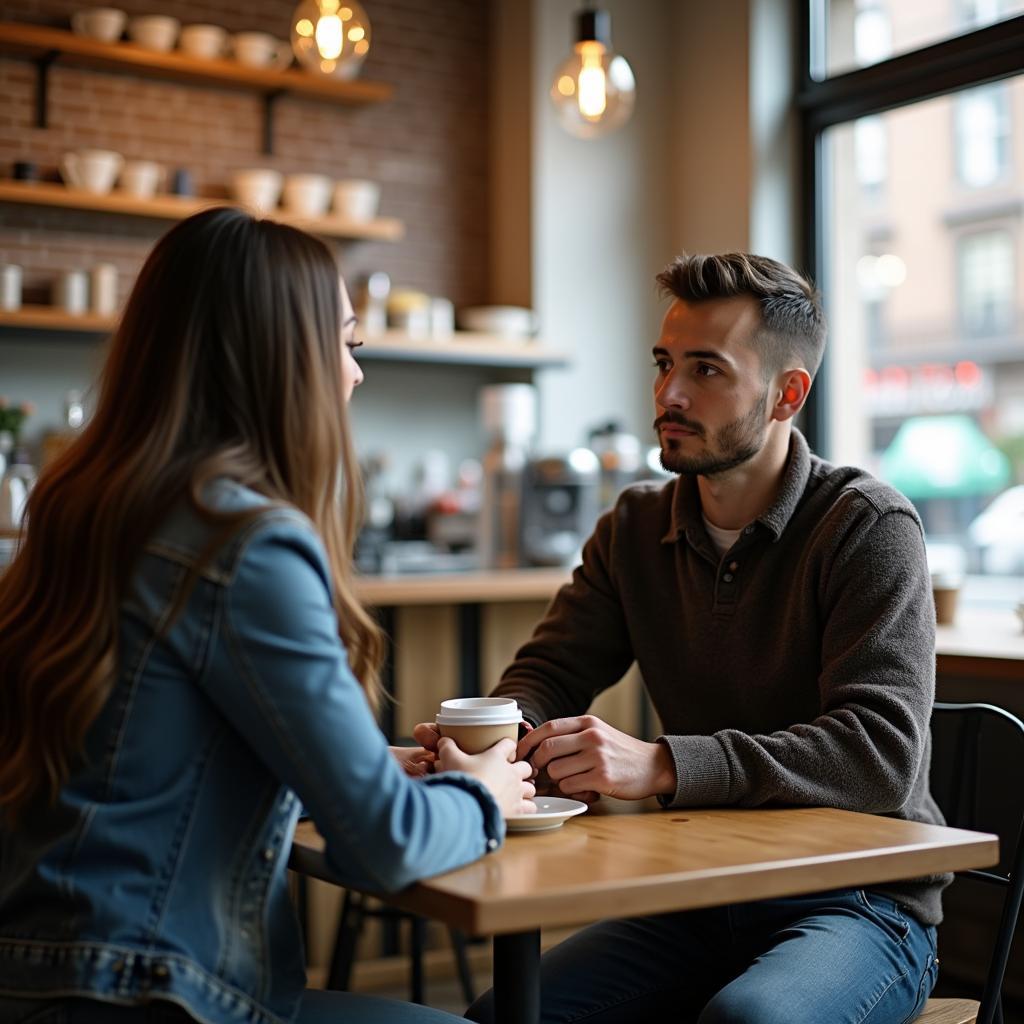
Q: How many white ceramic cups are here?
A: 9